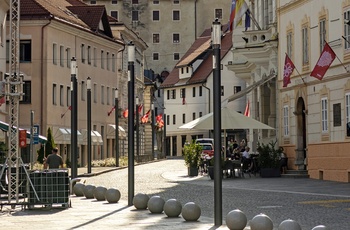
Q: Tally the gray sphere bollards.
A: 12